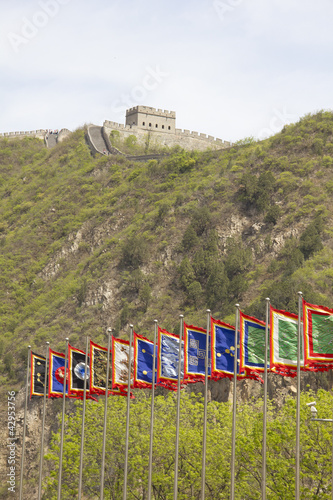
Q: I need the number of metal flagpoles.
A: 12